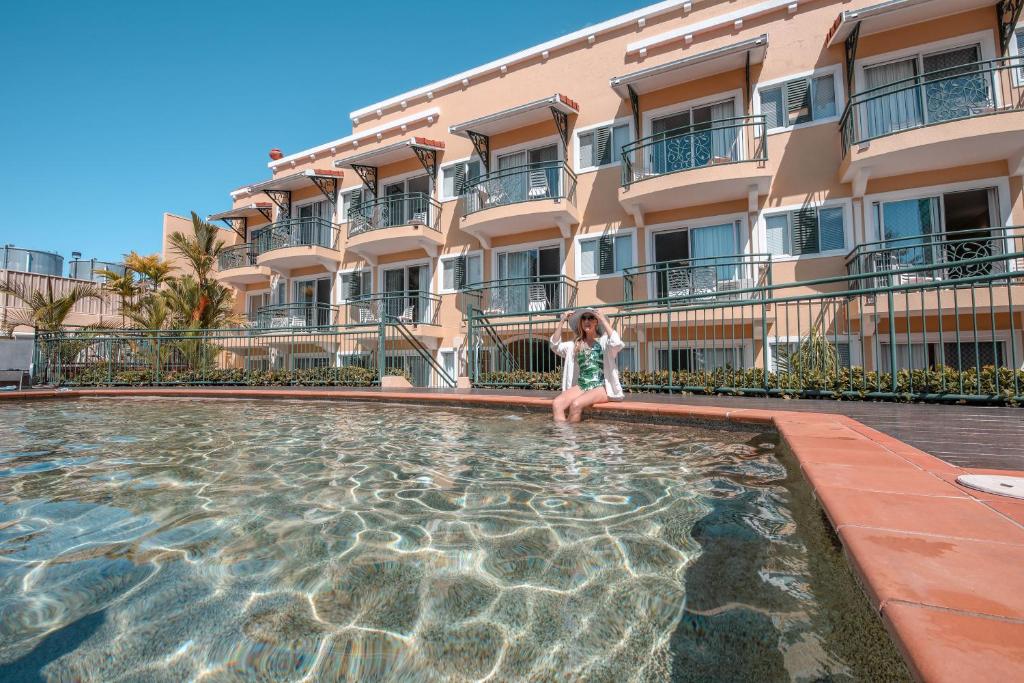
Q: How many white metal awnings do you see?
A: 6